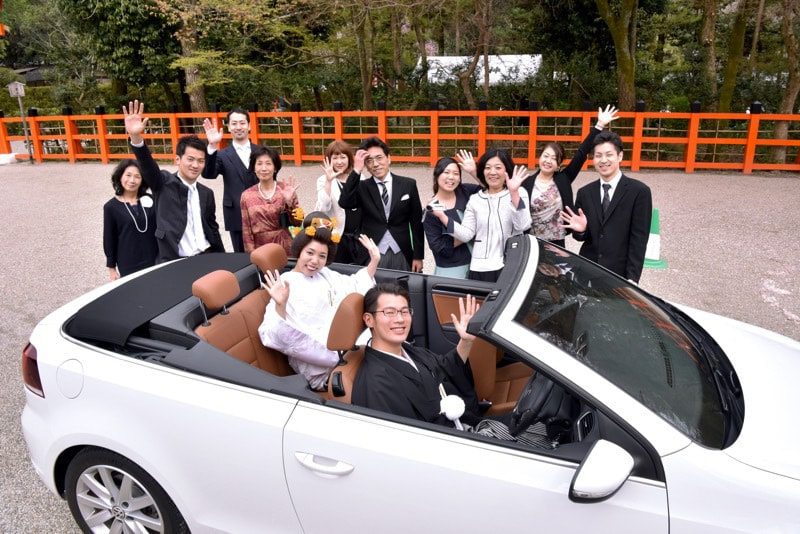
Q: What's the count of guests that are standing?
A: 10